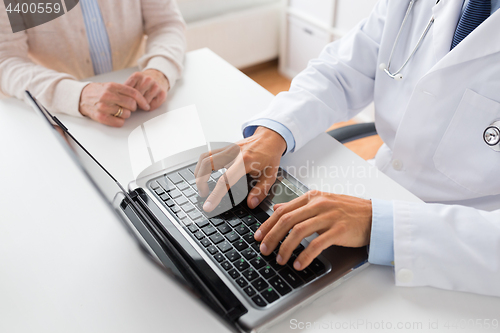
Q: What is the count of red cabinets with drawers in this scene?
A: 0